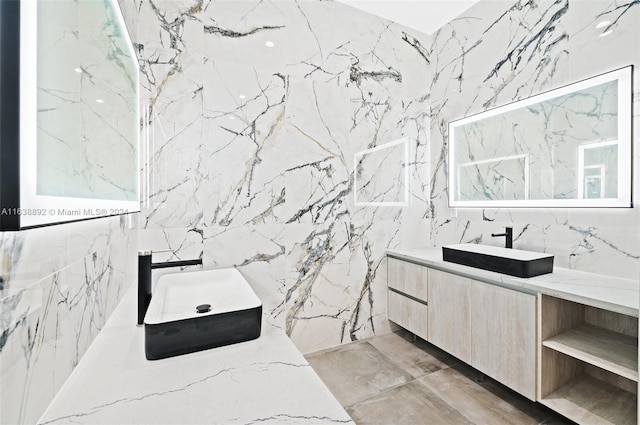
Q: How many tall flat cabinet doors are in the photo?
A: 2